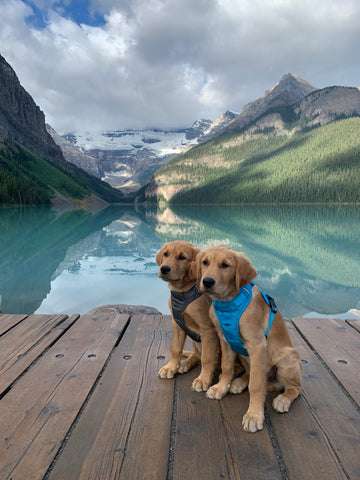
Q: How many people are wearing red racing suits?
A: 0